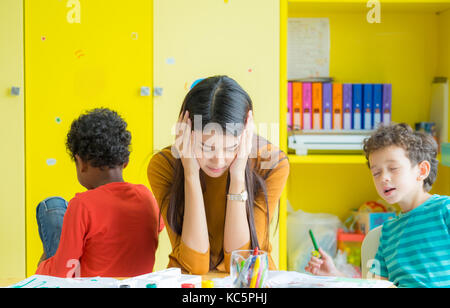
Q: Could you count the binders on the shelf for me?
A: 11